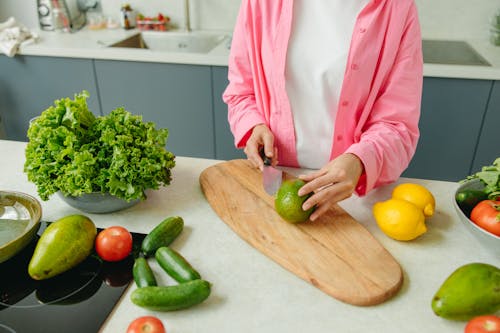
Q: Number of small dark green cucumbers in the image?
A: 4